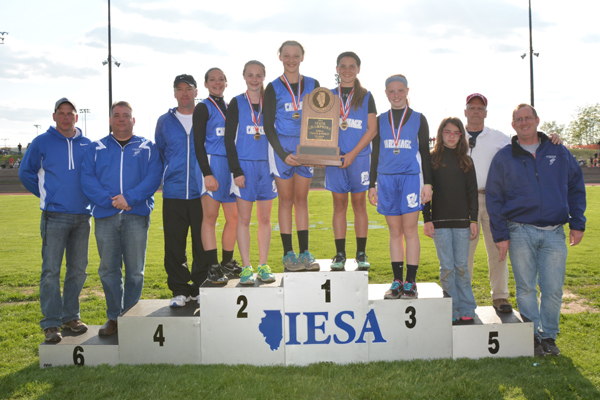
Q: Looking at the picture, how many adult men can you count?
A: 5